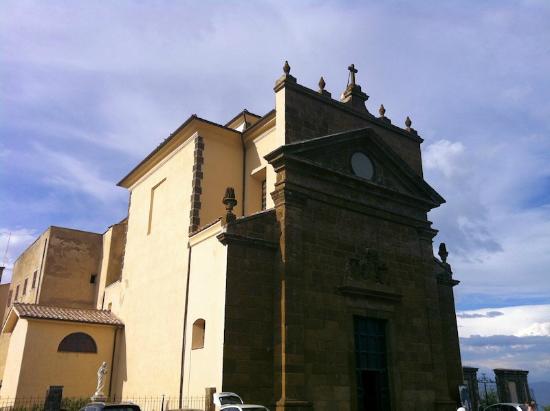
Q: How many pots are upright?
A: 6